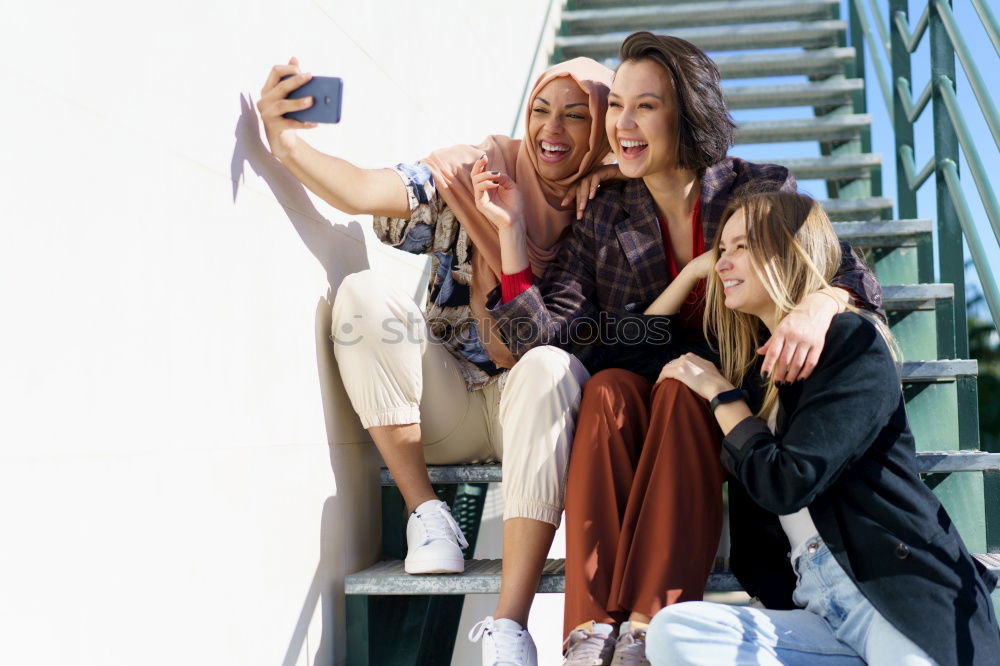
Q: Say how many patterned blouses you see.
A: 1